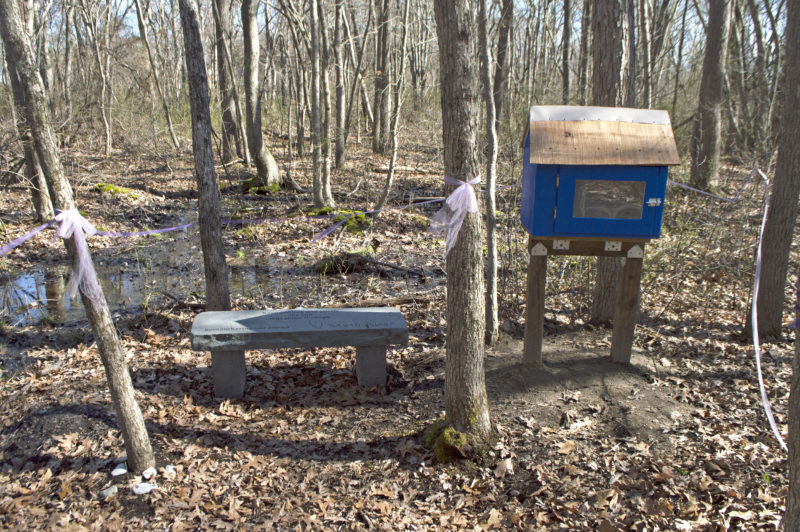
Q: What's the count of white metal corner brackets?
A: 4